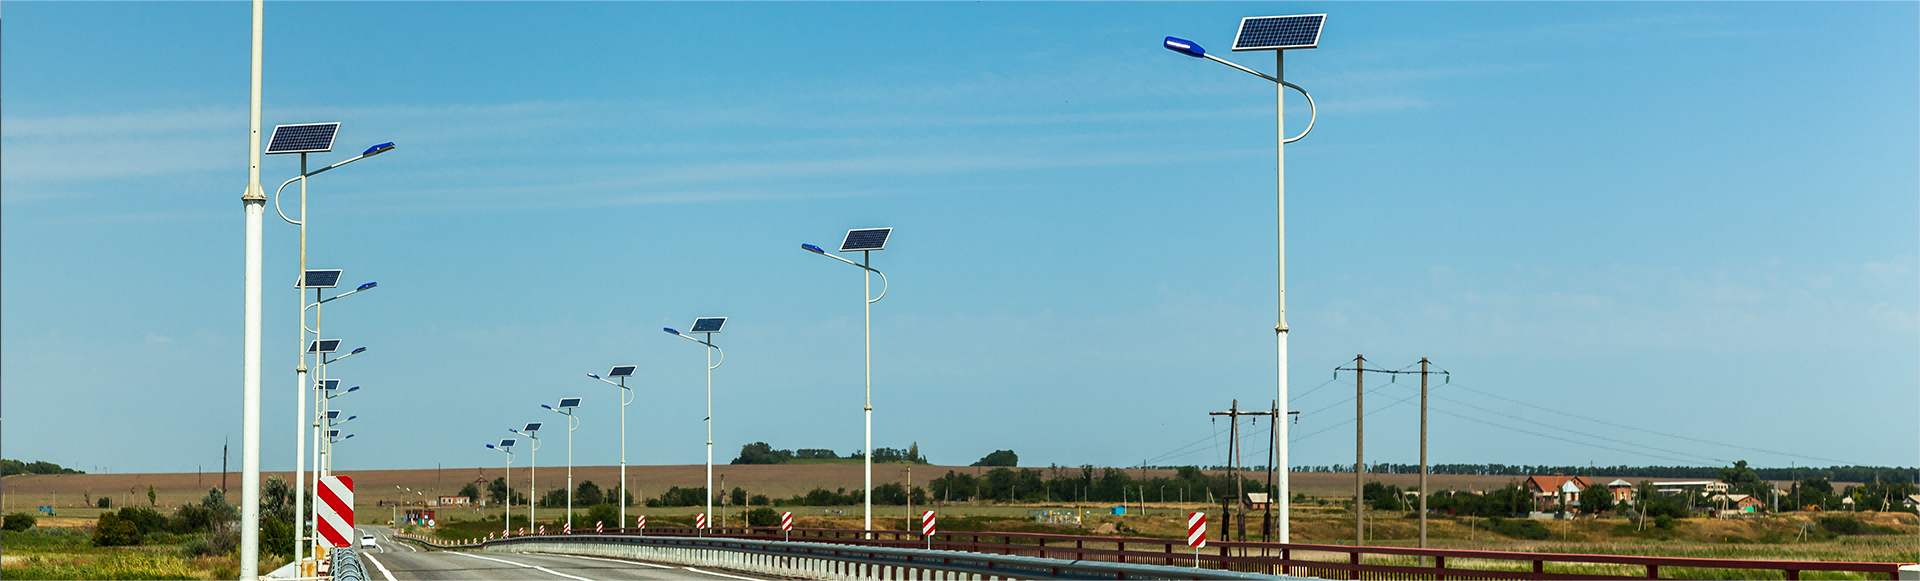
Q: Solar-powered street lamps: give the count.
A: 13